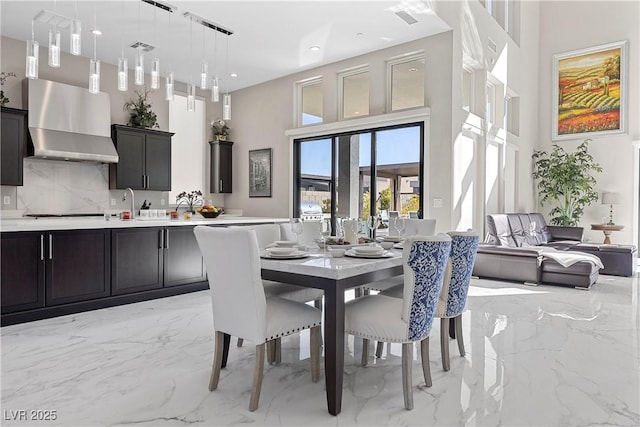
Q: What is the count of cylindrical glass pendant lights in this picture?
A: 12